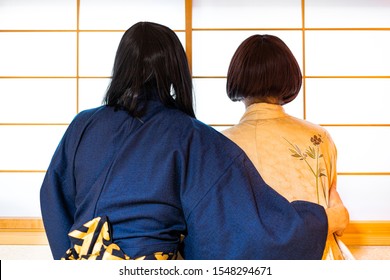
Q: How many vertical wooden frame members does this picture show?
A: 3